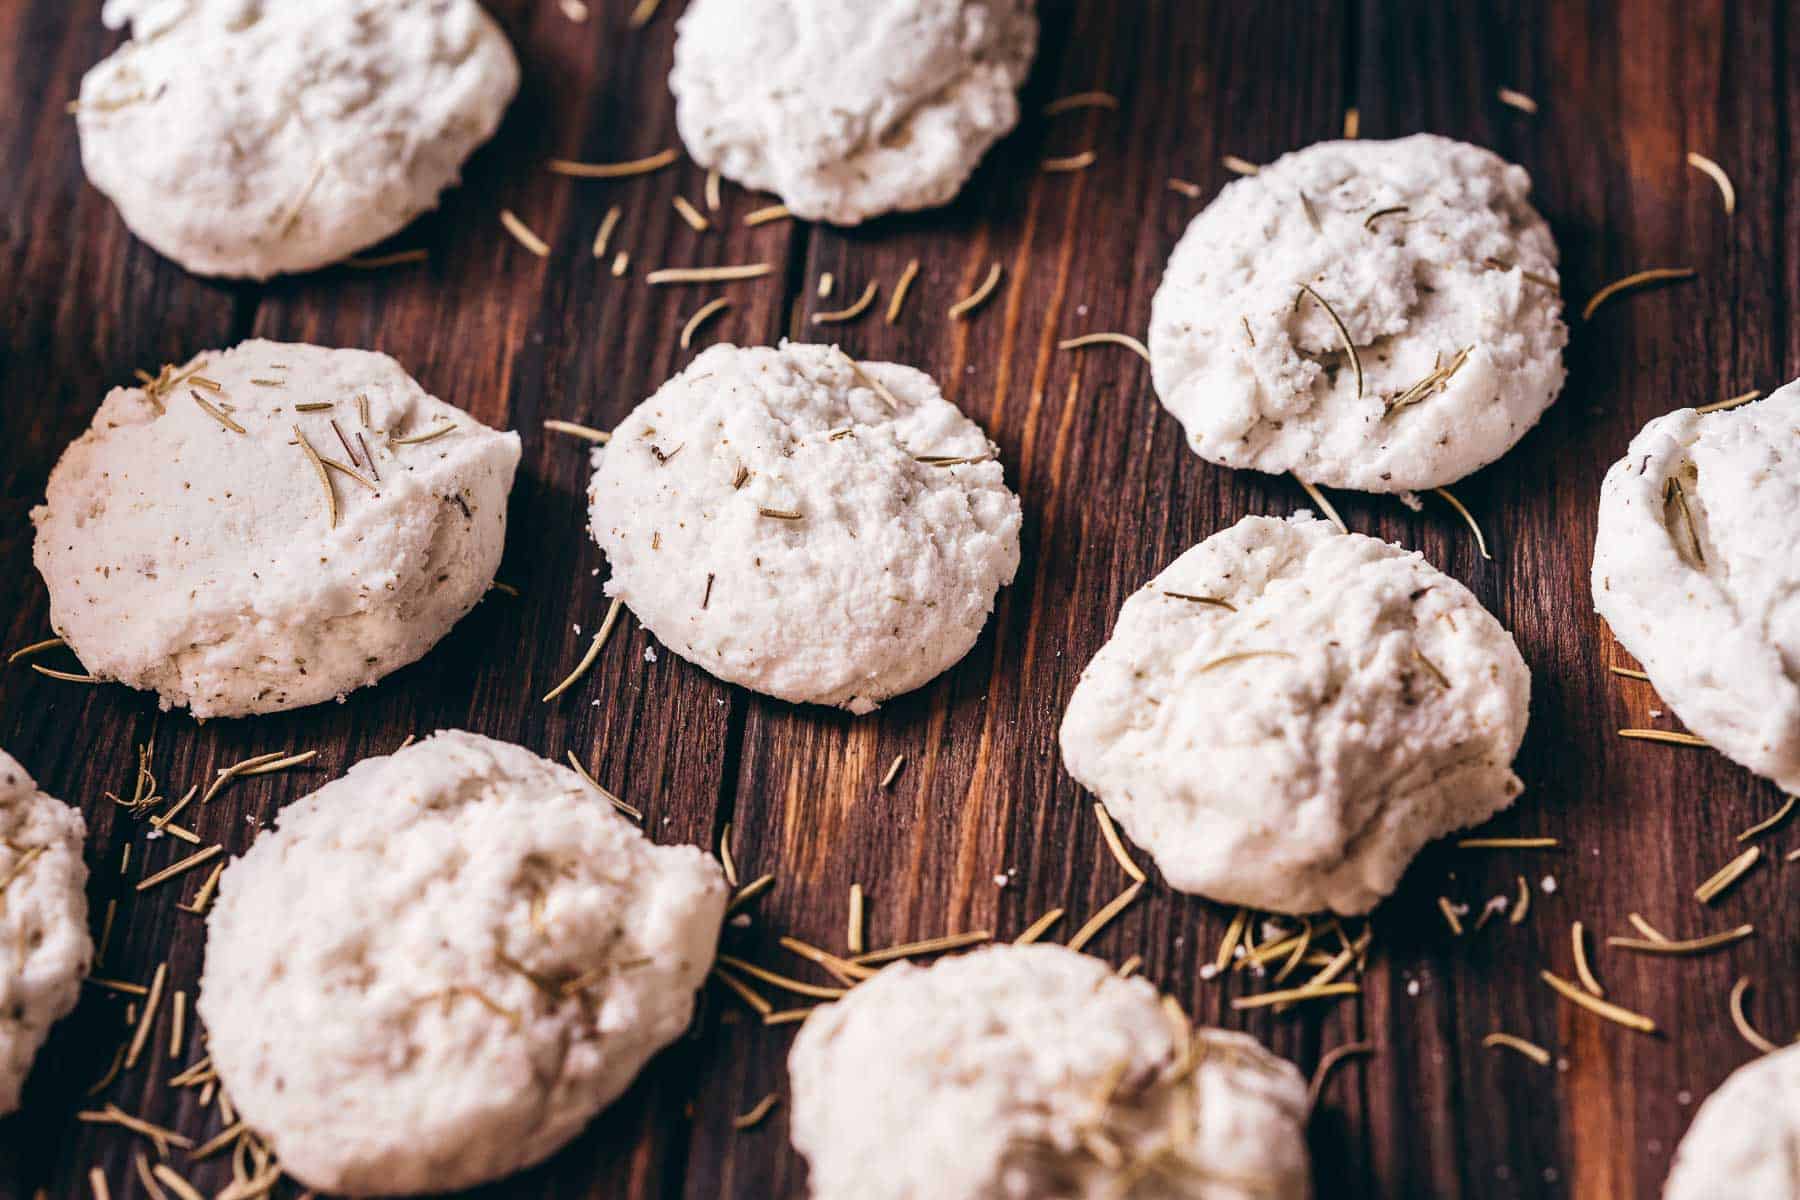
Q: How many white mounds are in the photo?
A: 11